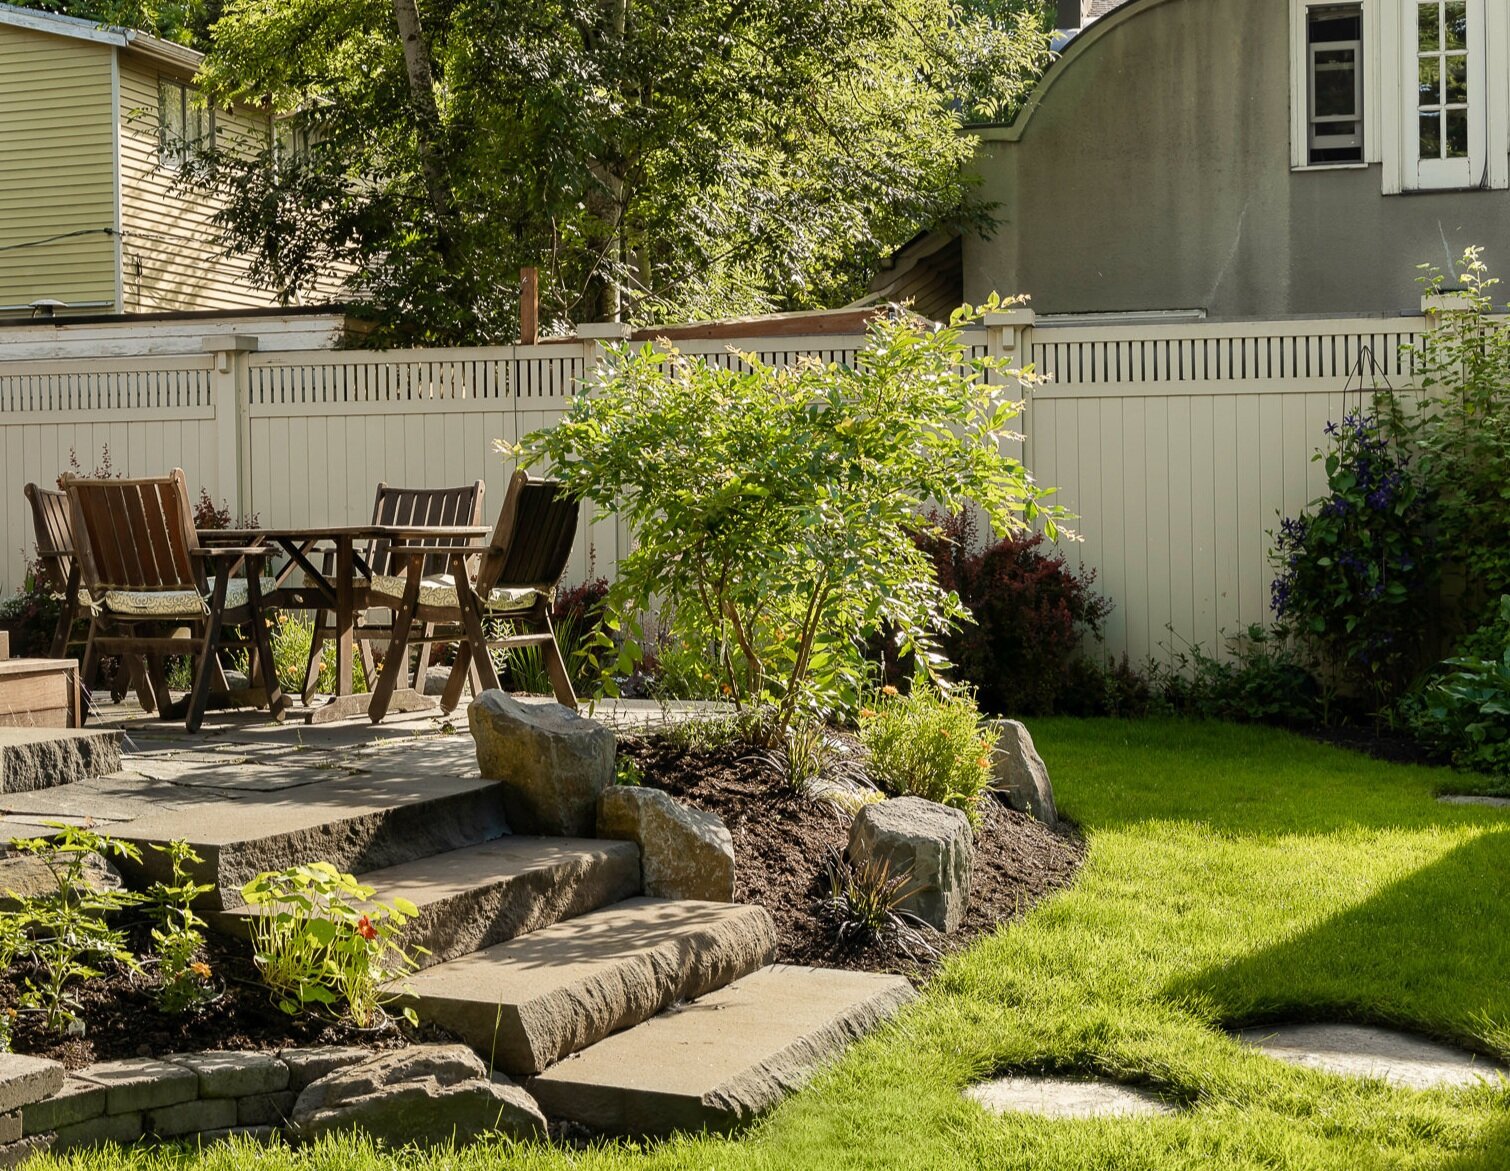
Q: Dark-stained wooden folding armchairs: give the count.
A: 4